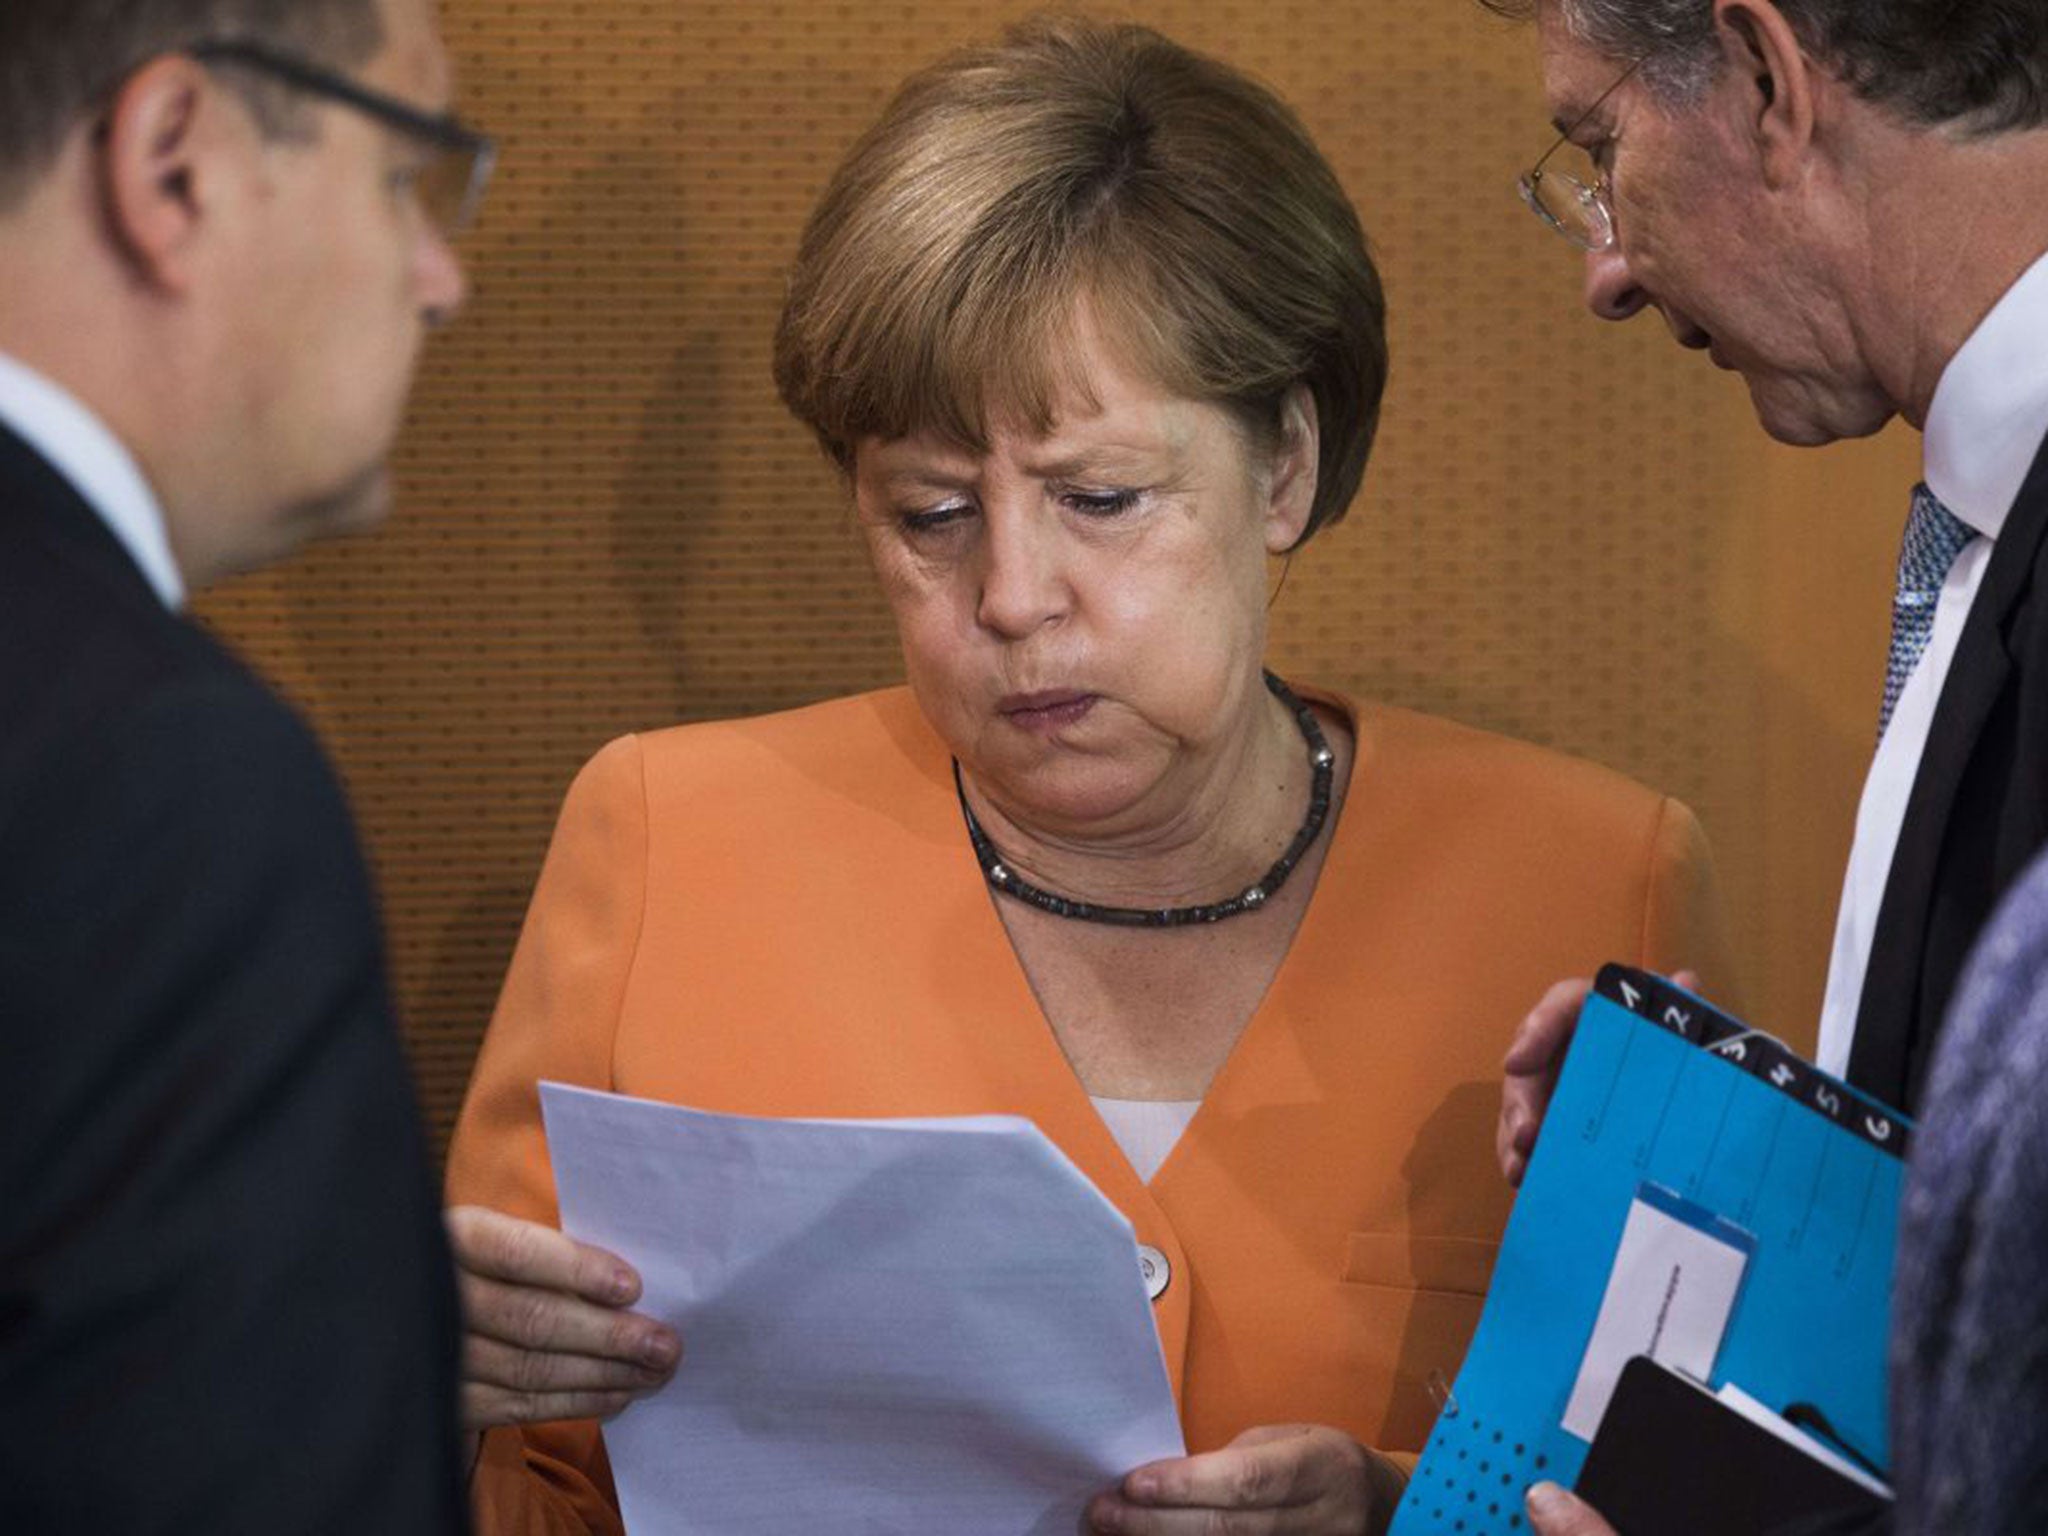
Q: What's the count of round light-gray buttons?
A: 1